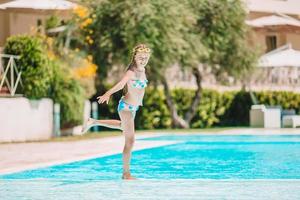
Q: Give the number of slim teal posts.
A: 2